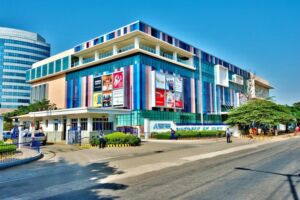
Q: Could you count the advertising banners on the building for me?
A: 12